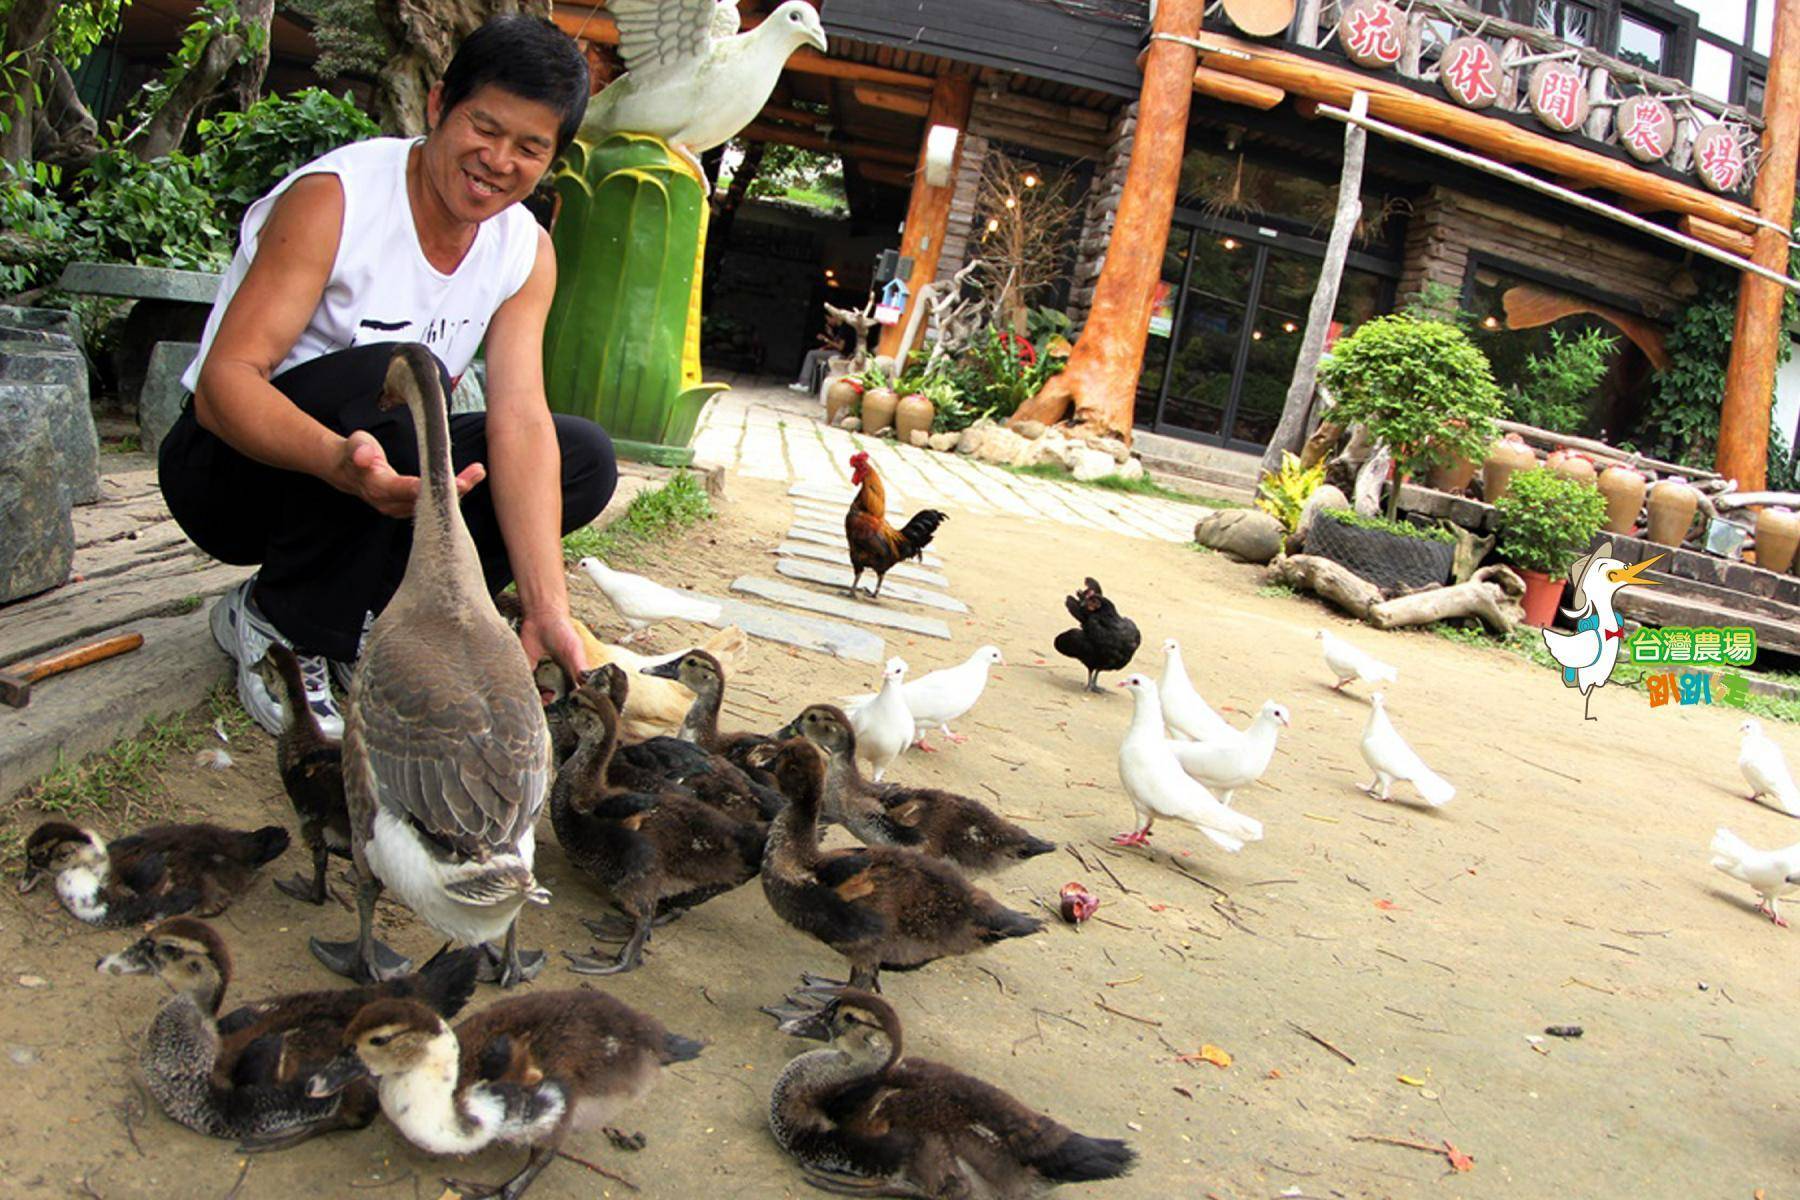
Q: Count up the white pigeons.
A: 10